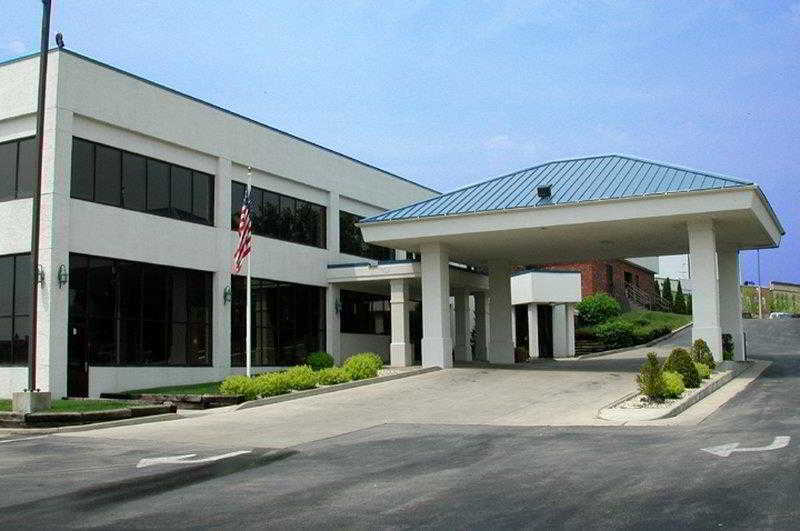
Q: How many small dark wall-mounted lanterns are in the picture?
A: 4